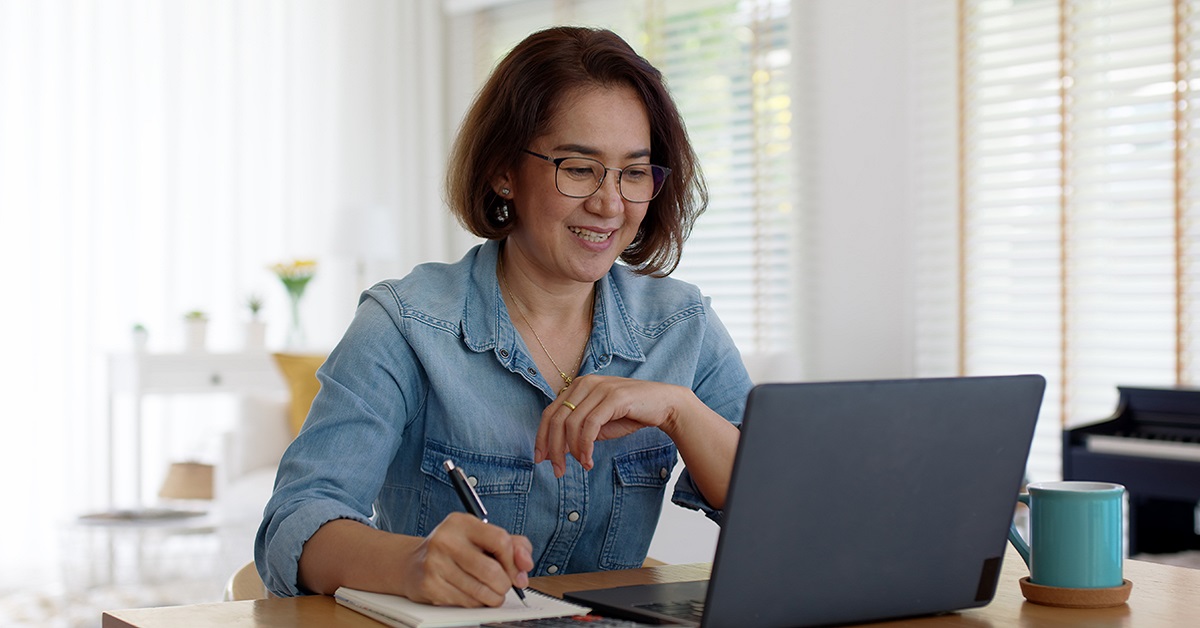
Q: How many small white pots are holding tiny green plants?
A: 3